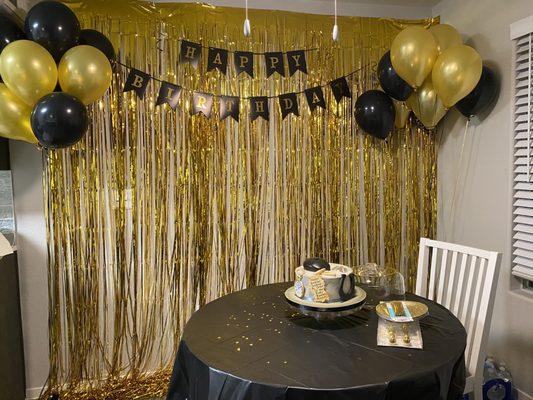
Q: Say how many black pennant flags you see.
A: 13